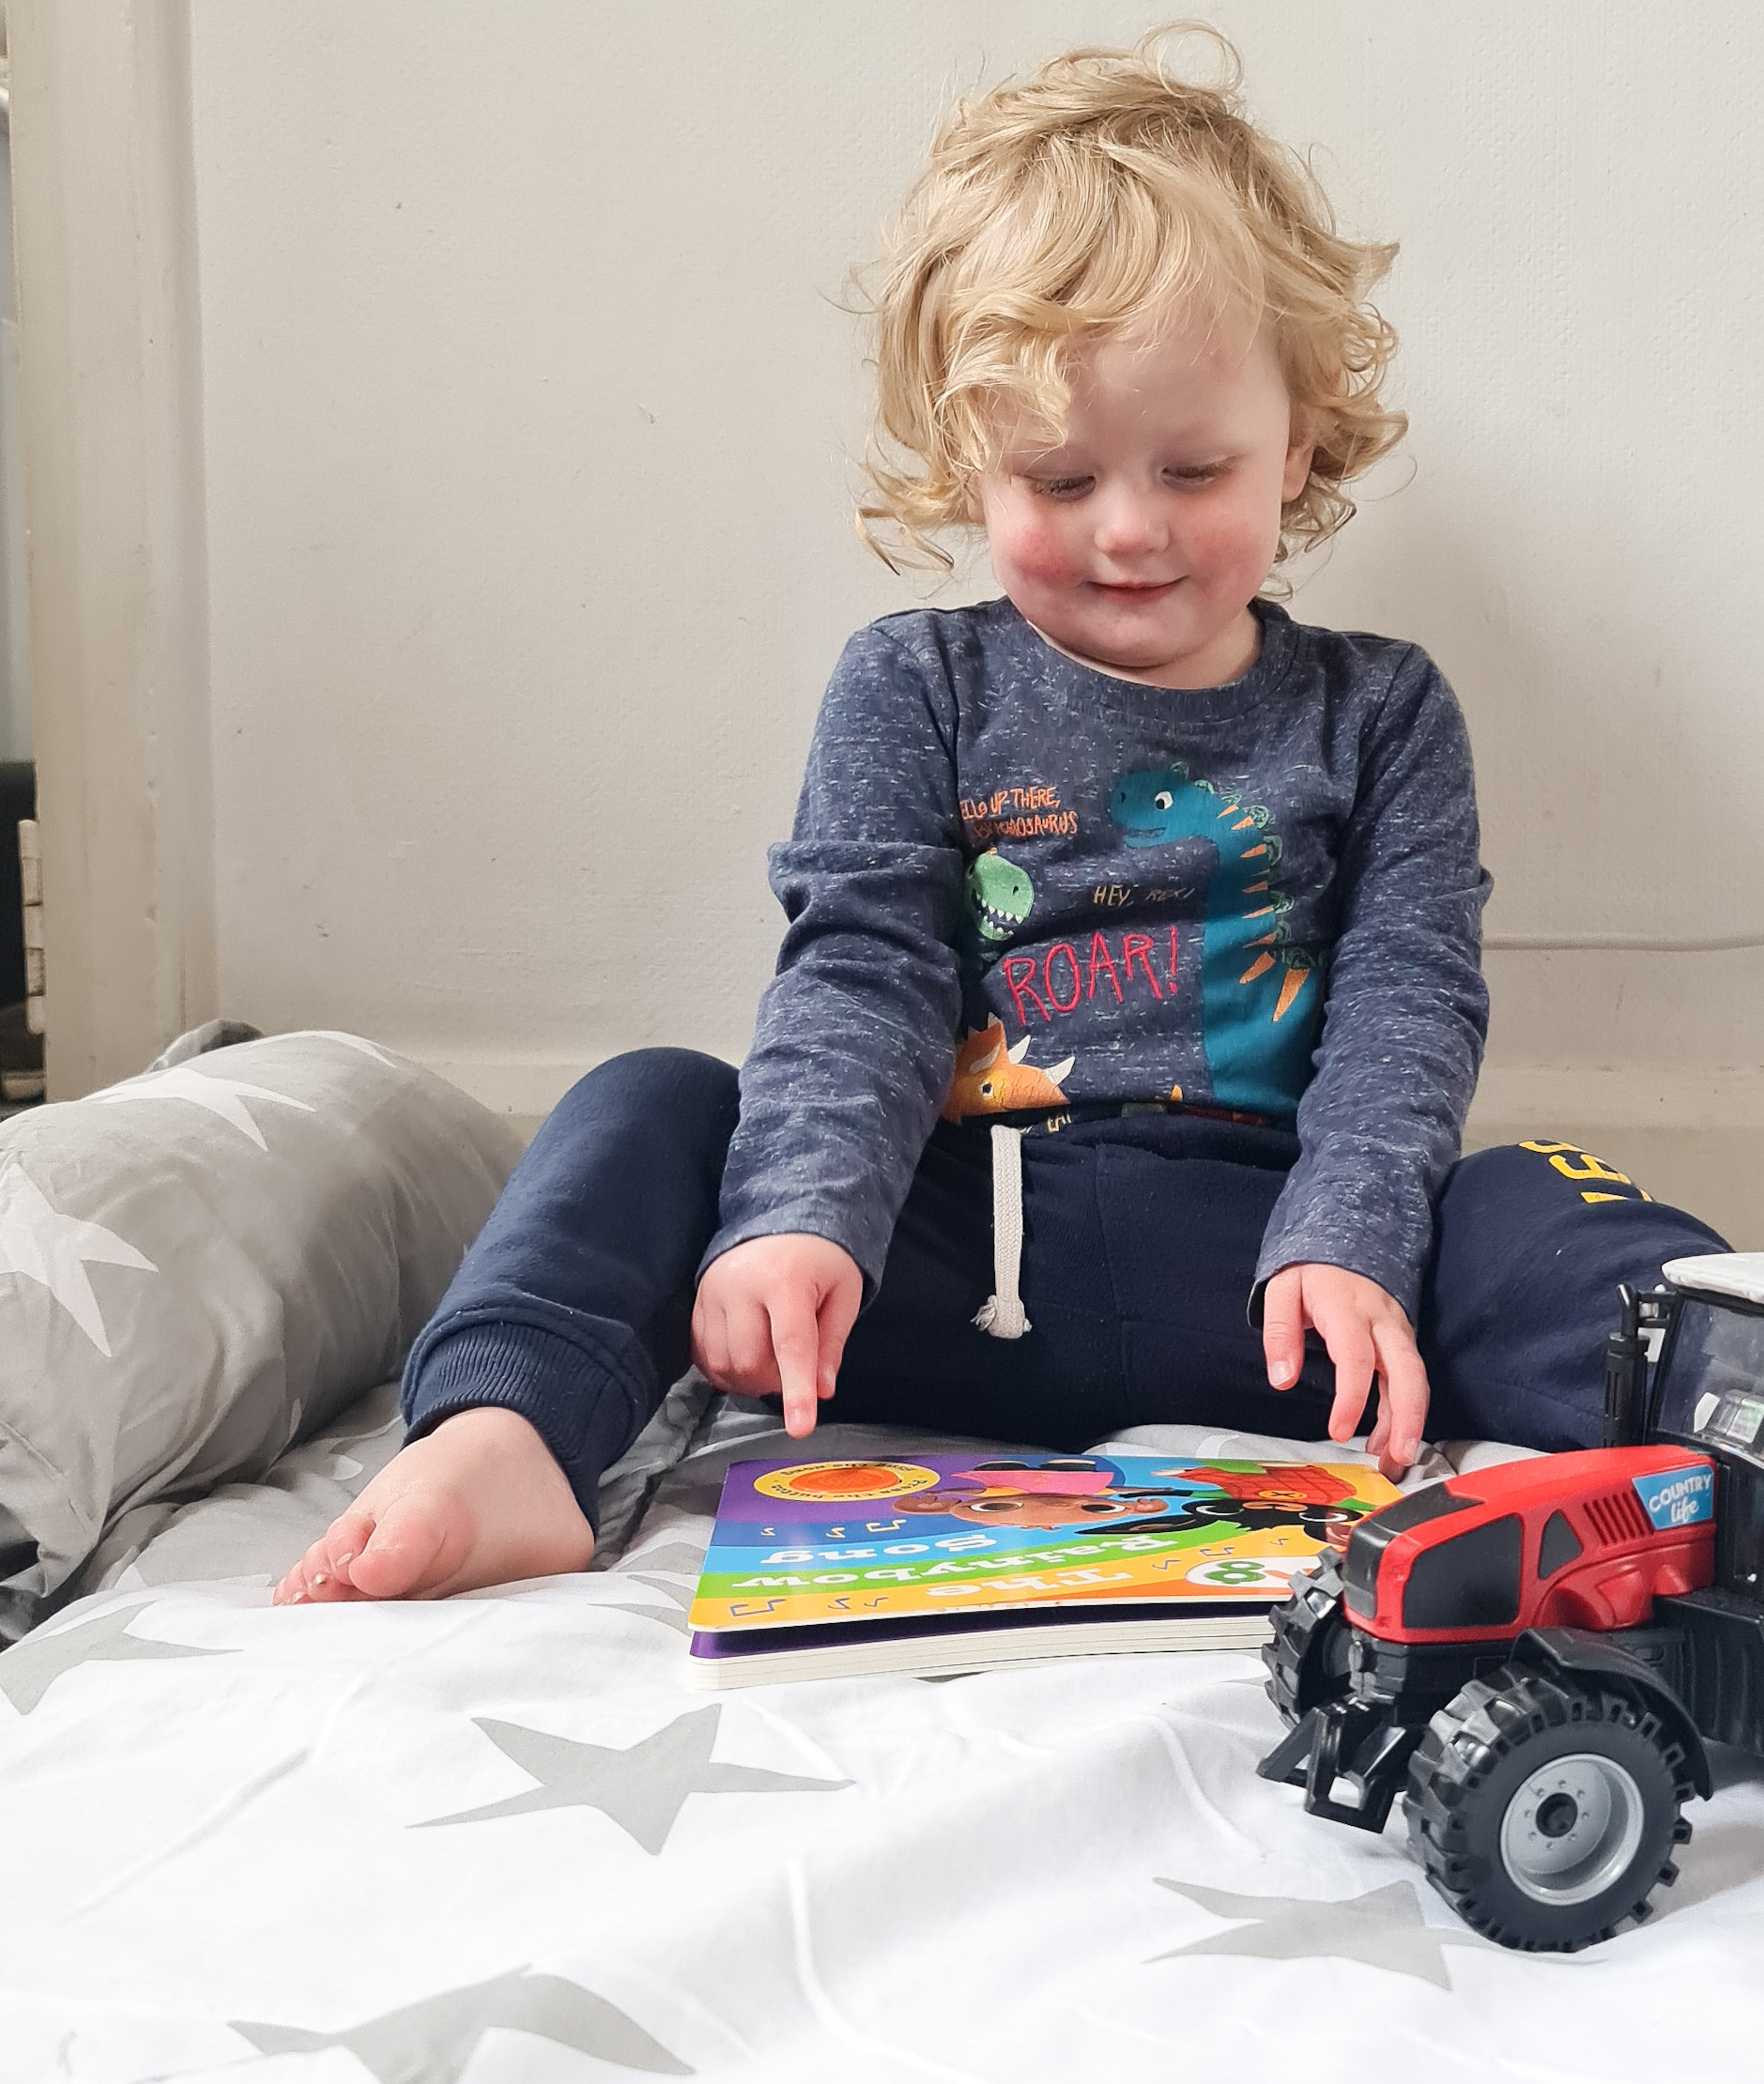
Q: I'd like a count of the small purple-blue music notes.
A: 6